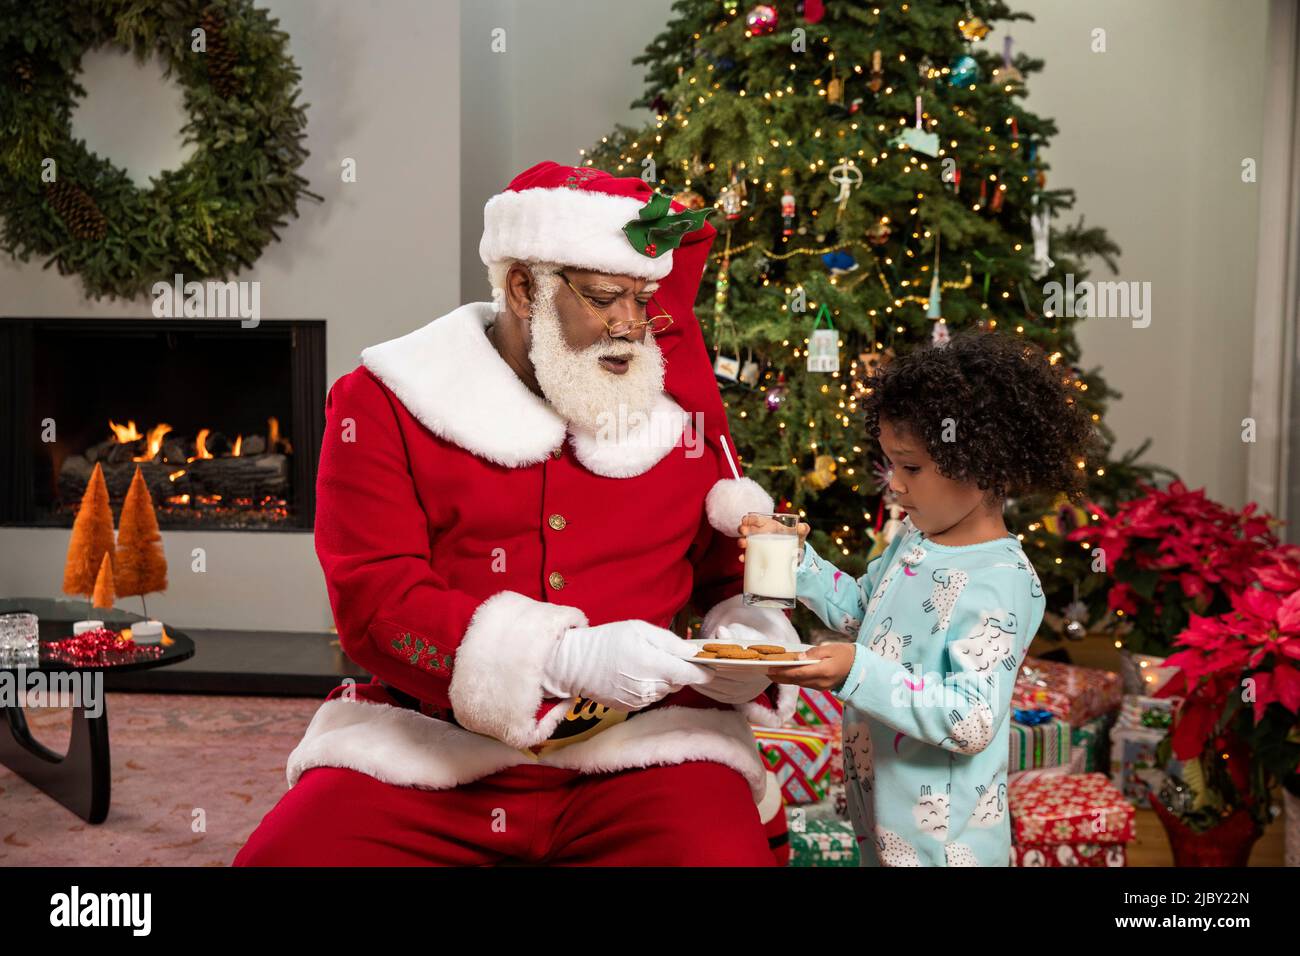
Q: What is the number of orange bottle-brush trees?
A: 3